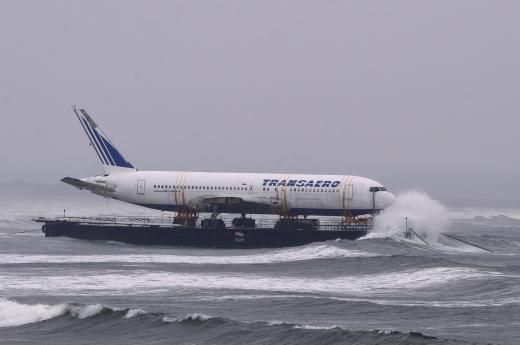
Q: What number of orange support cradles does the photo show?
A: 3